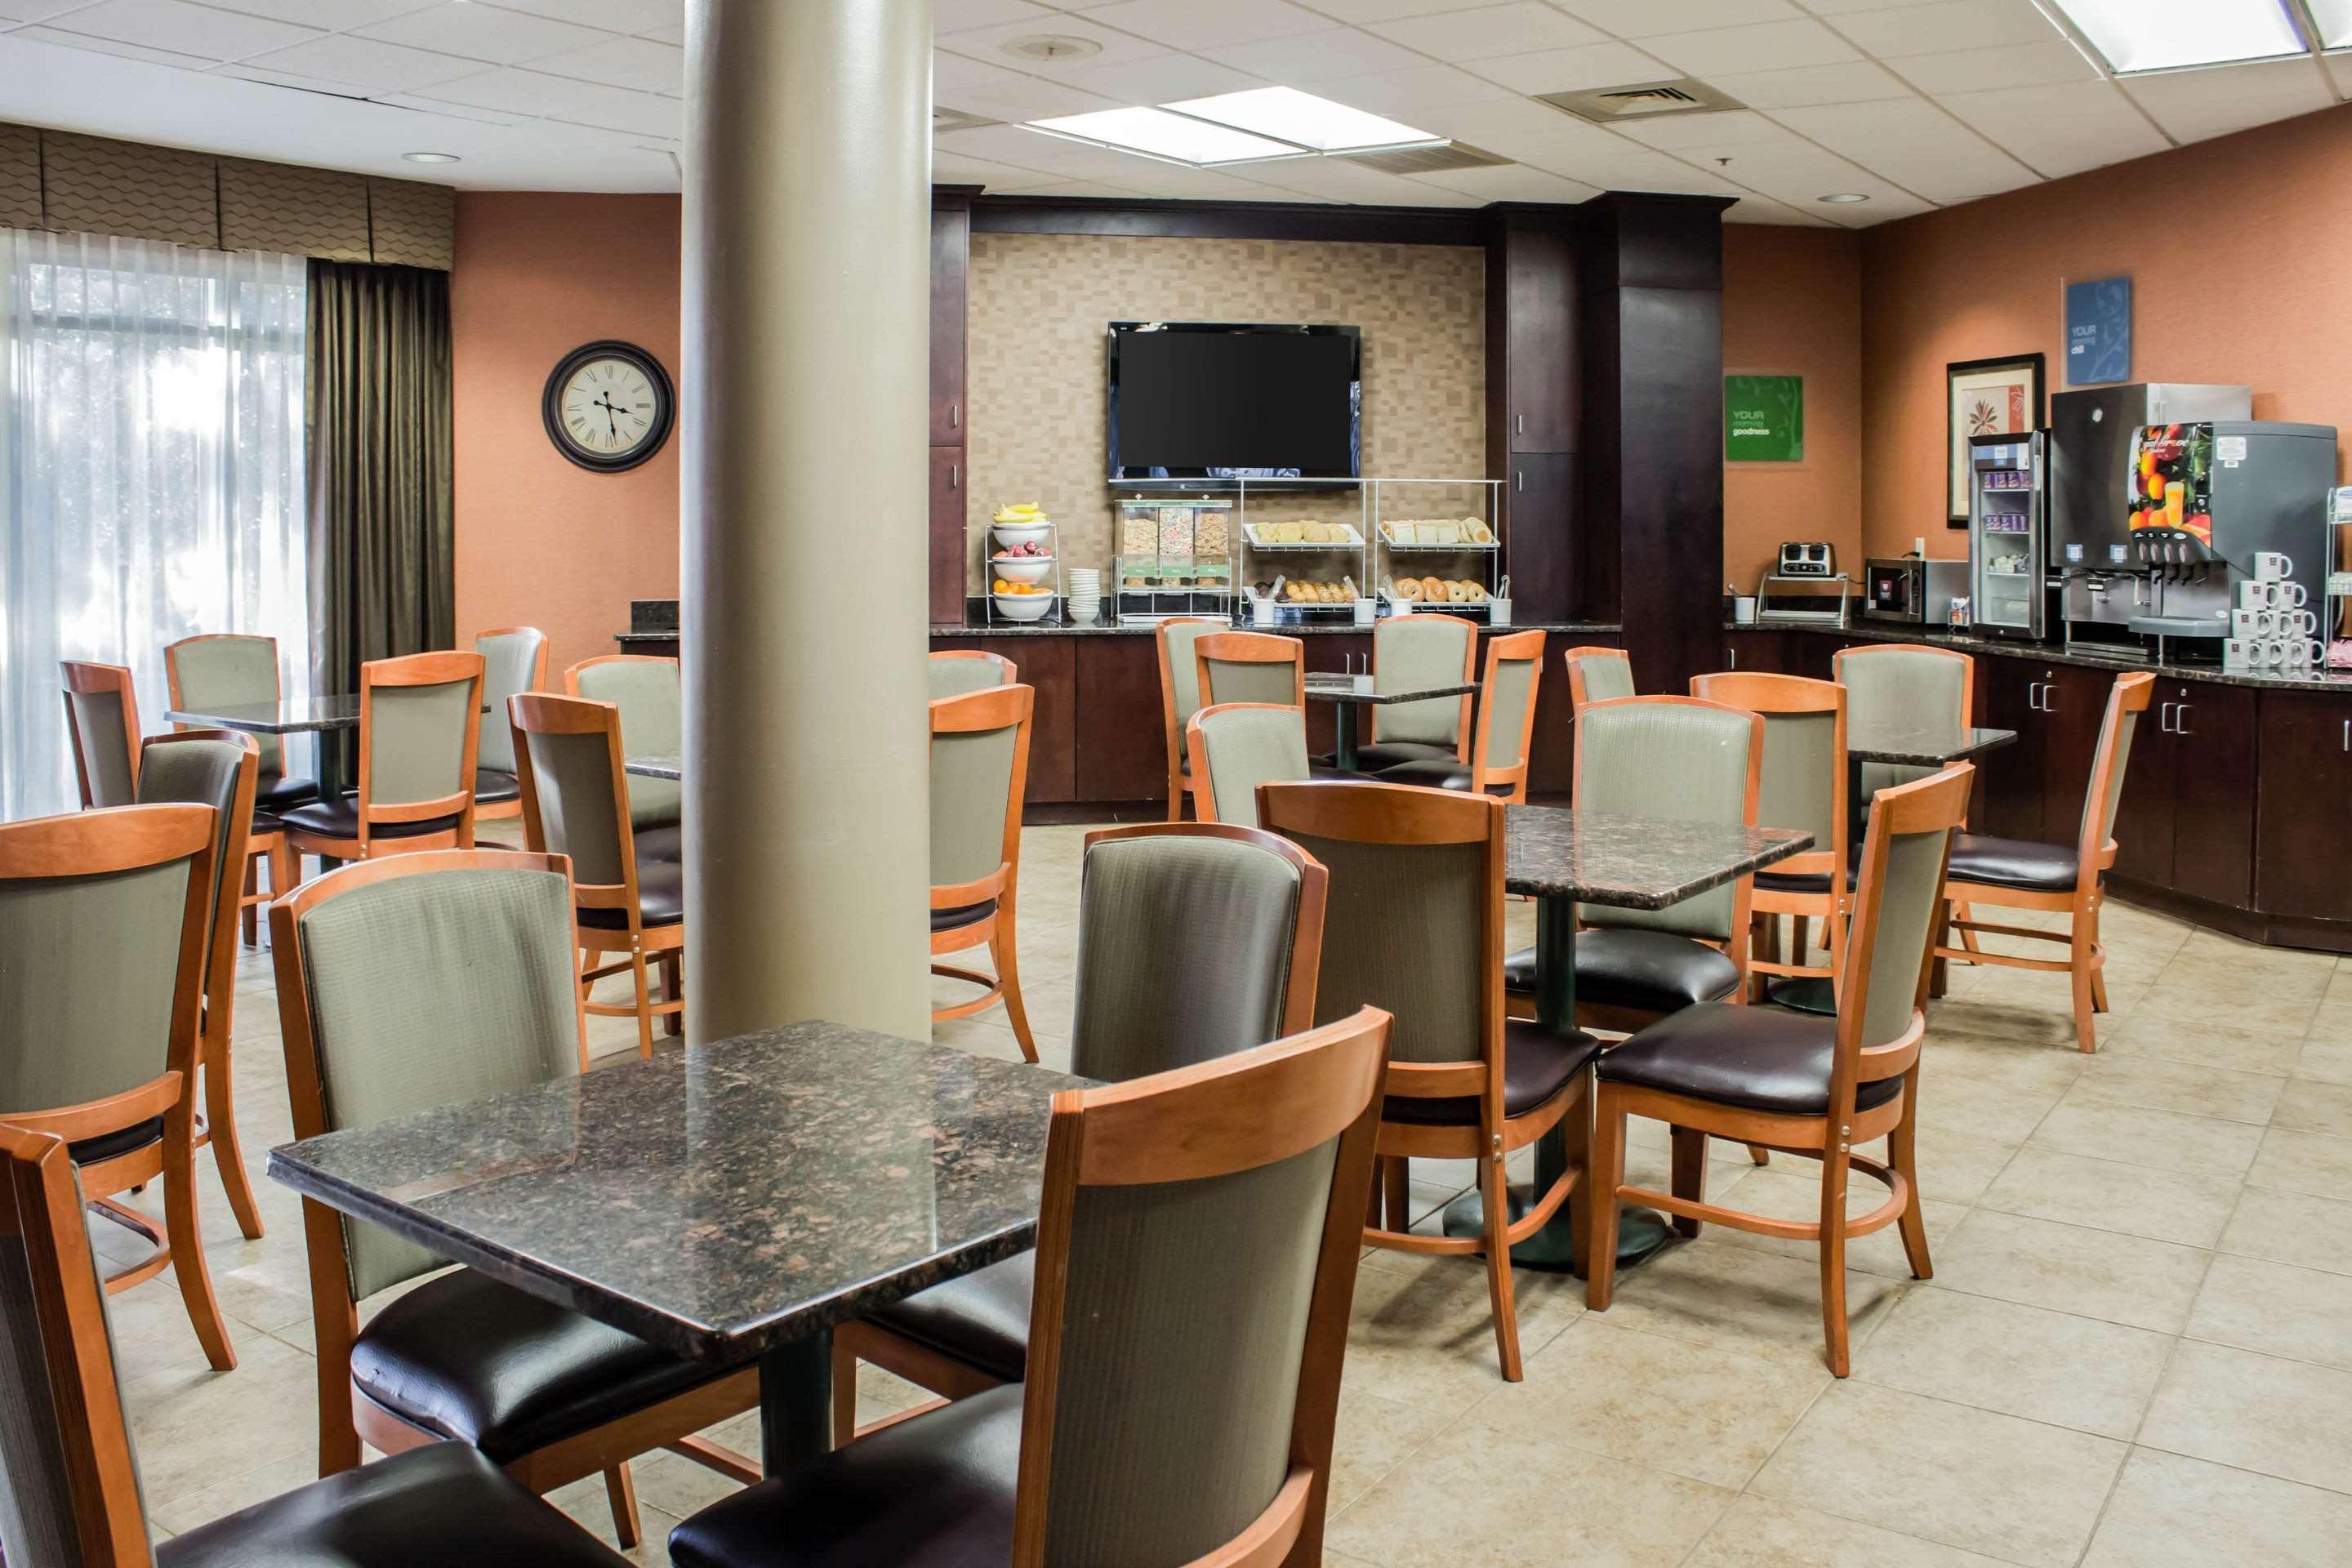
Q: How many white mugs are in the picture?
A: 10